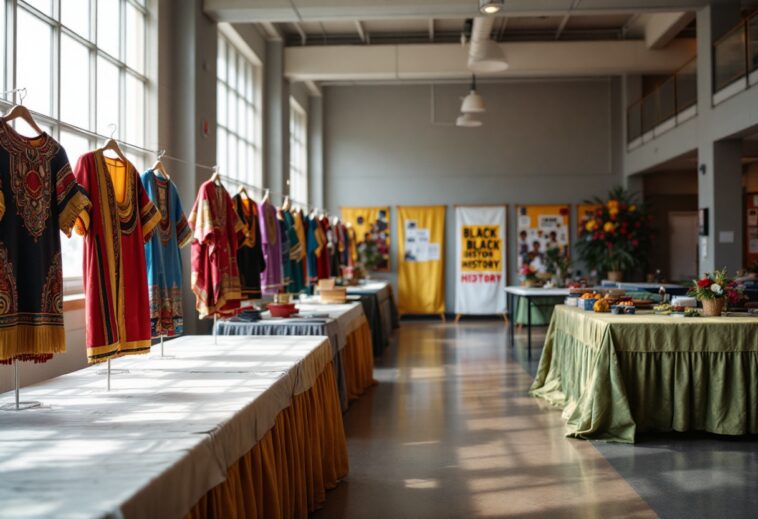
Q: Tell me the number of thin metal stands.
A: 4